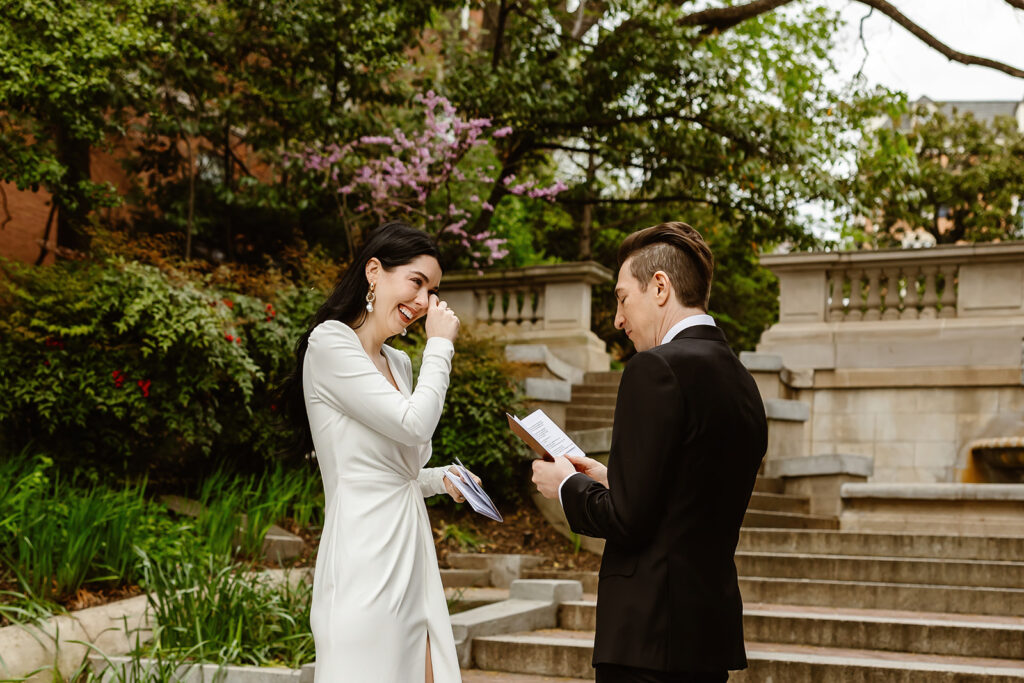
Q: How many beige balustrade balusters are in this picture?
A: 12